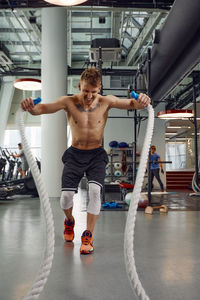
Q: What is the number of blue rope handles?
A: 2